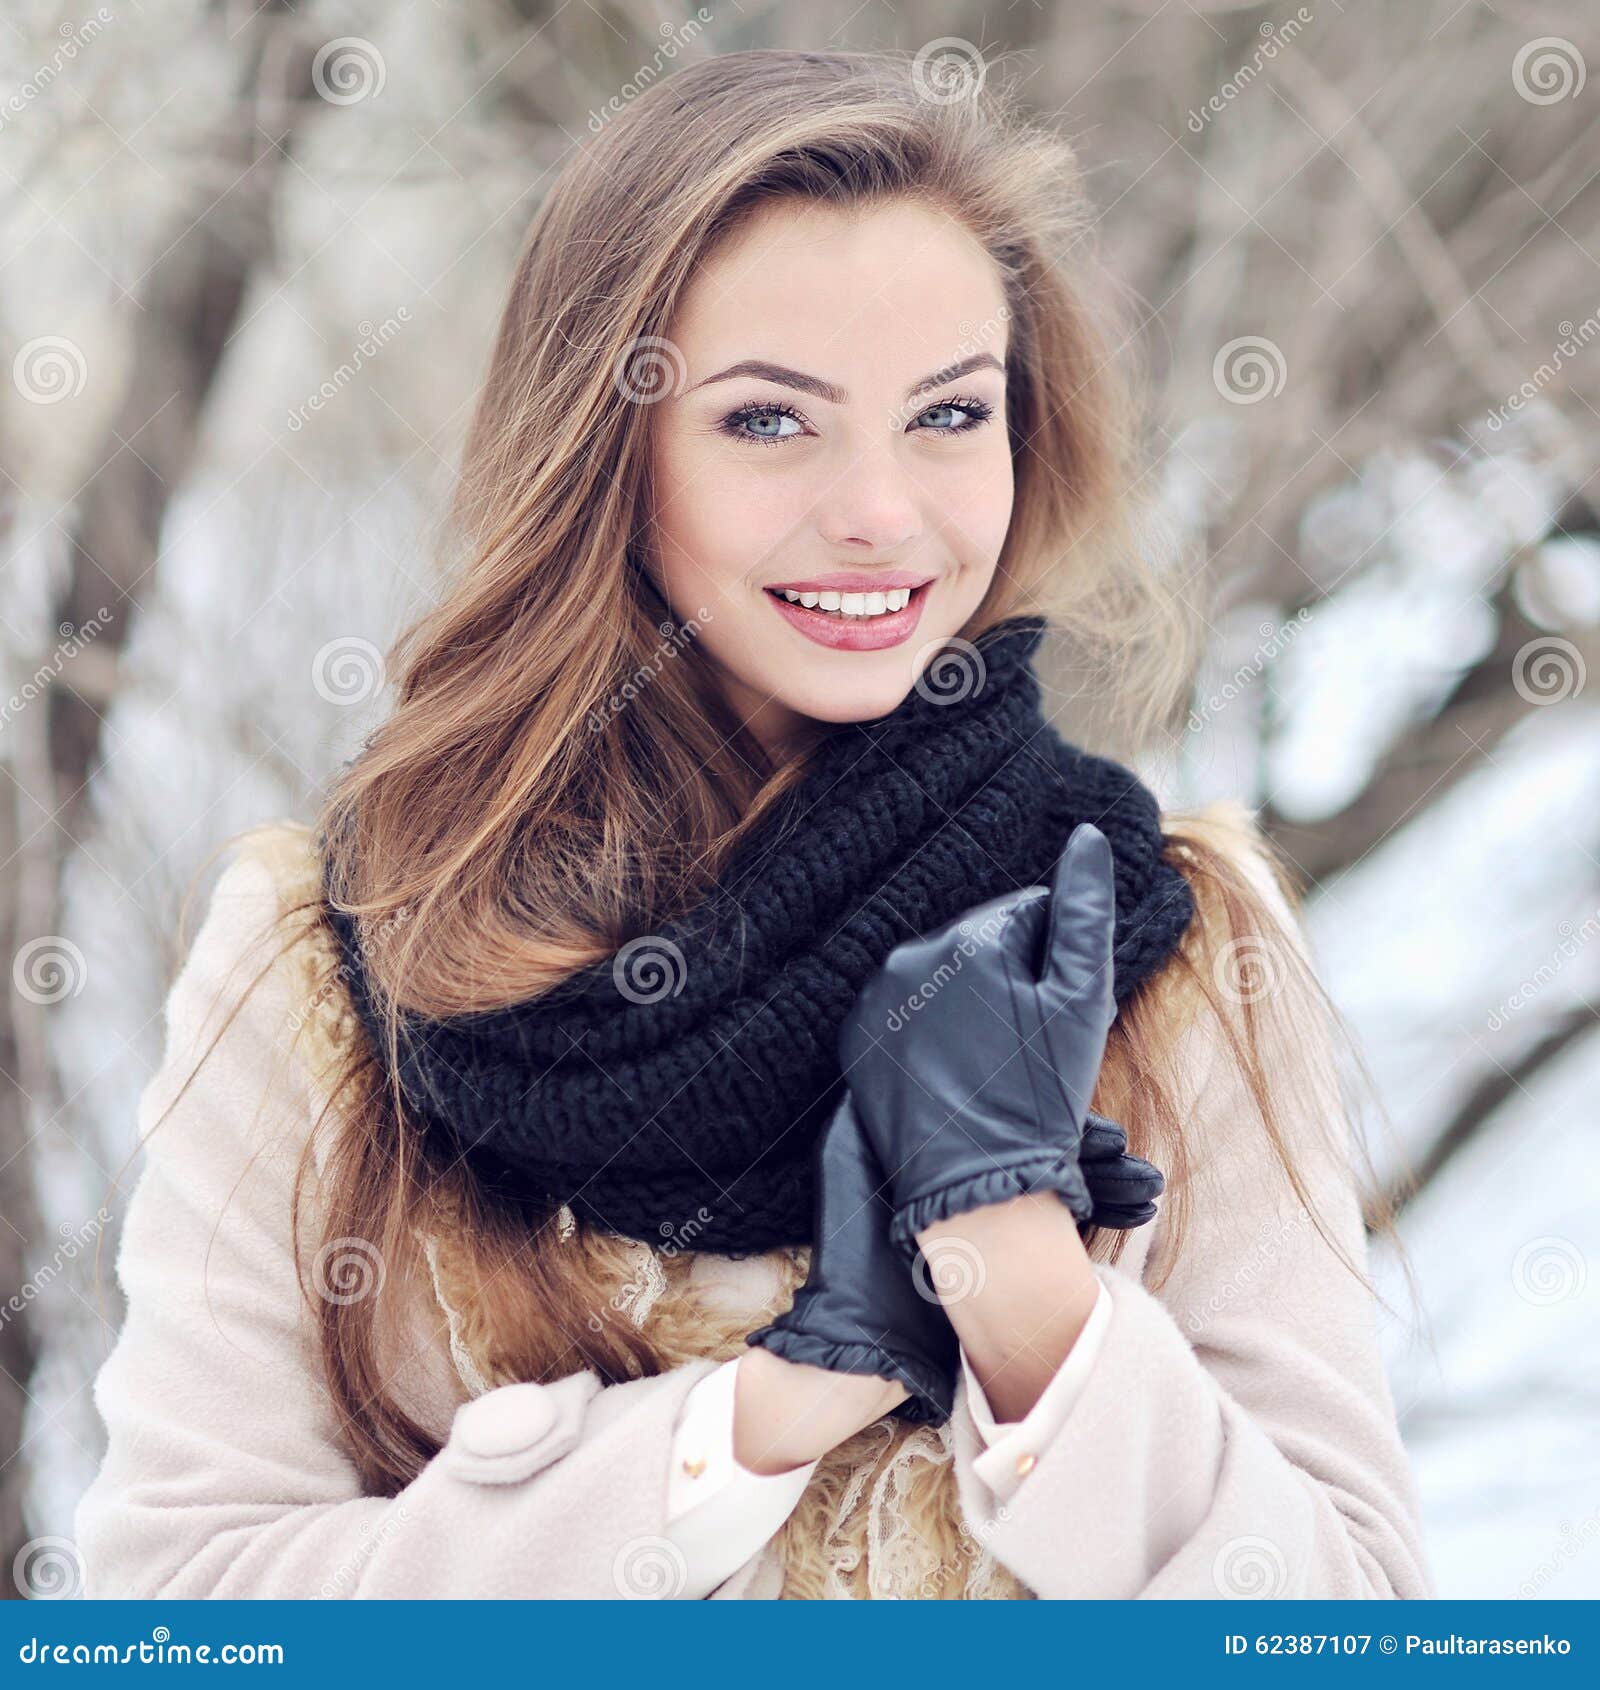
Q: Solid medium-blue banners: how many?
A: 1